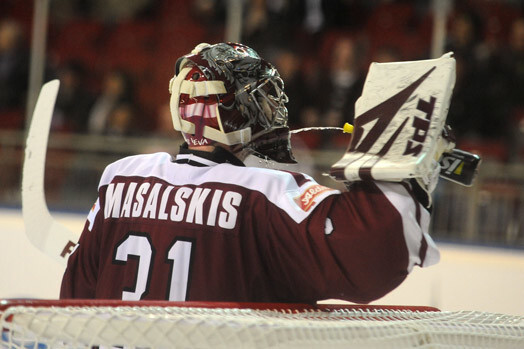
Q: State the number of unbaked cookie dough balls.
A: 0